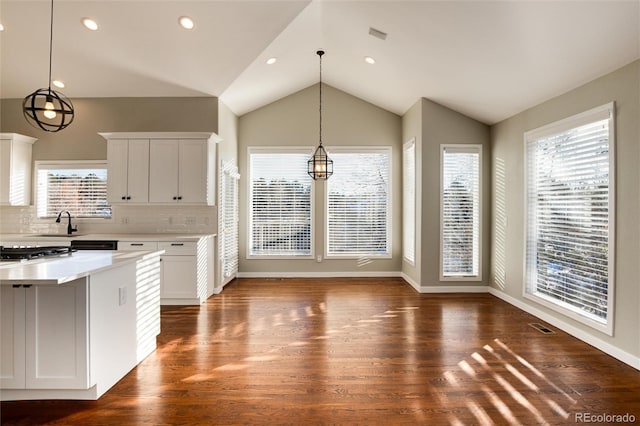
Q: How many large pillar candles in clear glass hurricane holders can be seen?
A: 0